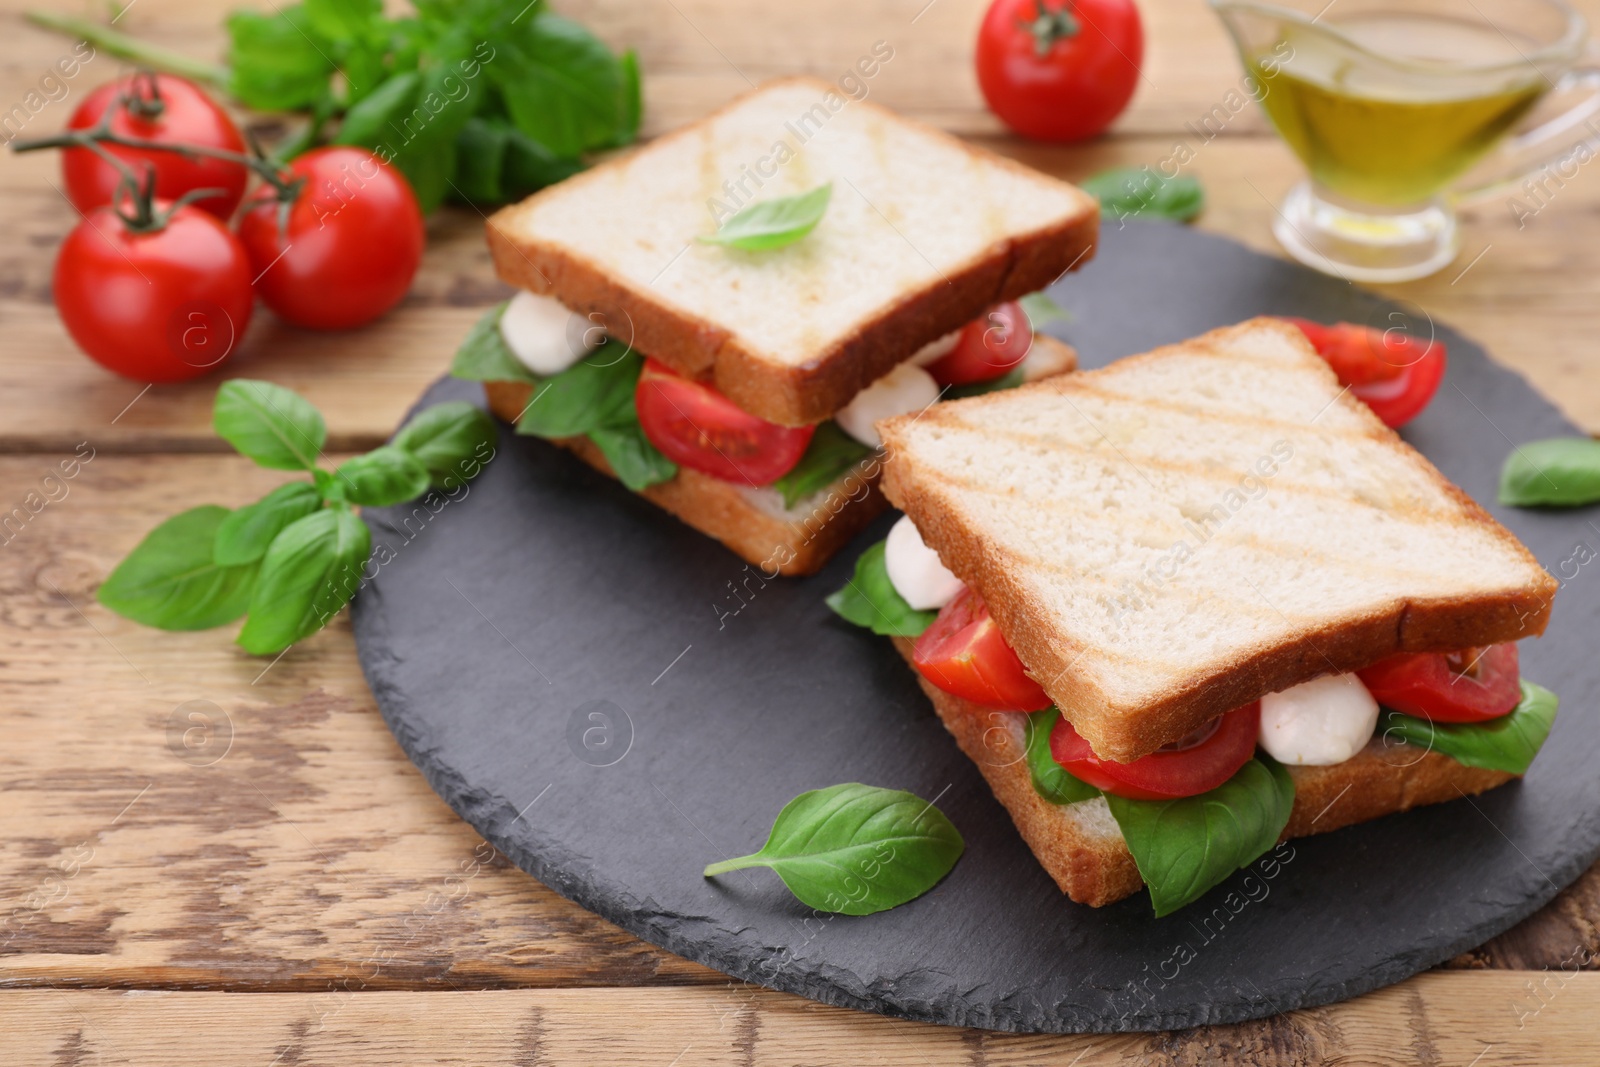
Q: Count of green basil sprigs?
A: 2